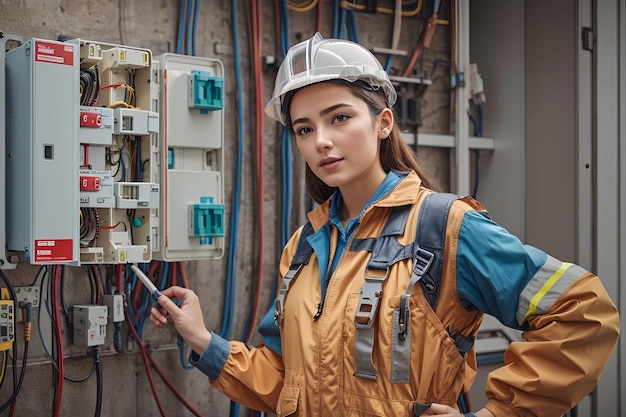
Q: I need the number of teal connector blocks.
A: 2